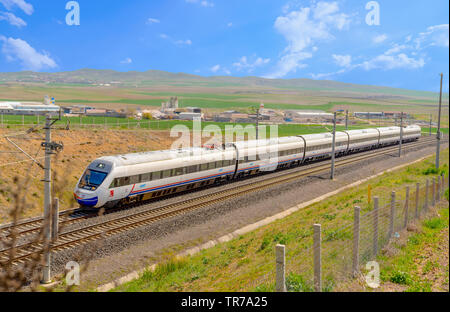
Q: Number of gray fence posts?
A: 11